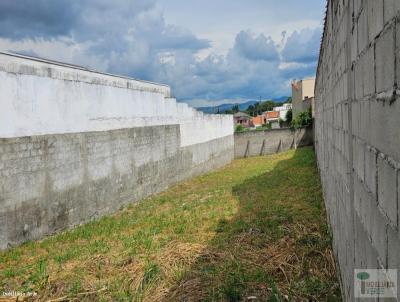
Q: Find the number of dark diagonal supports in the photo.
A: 4